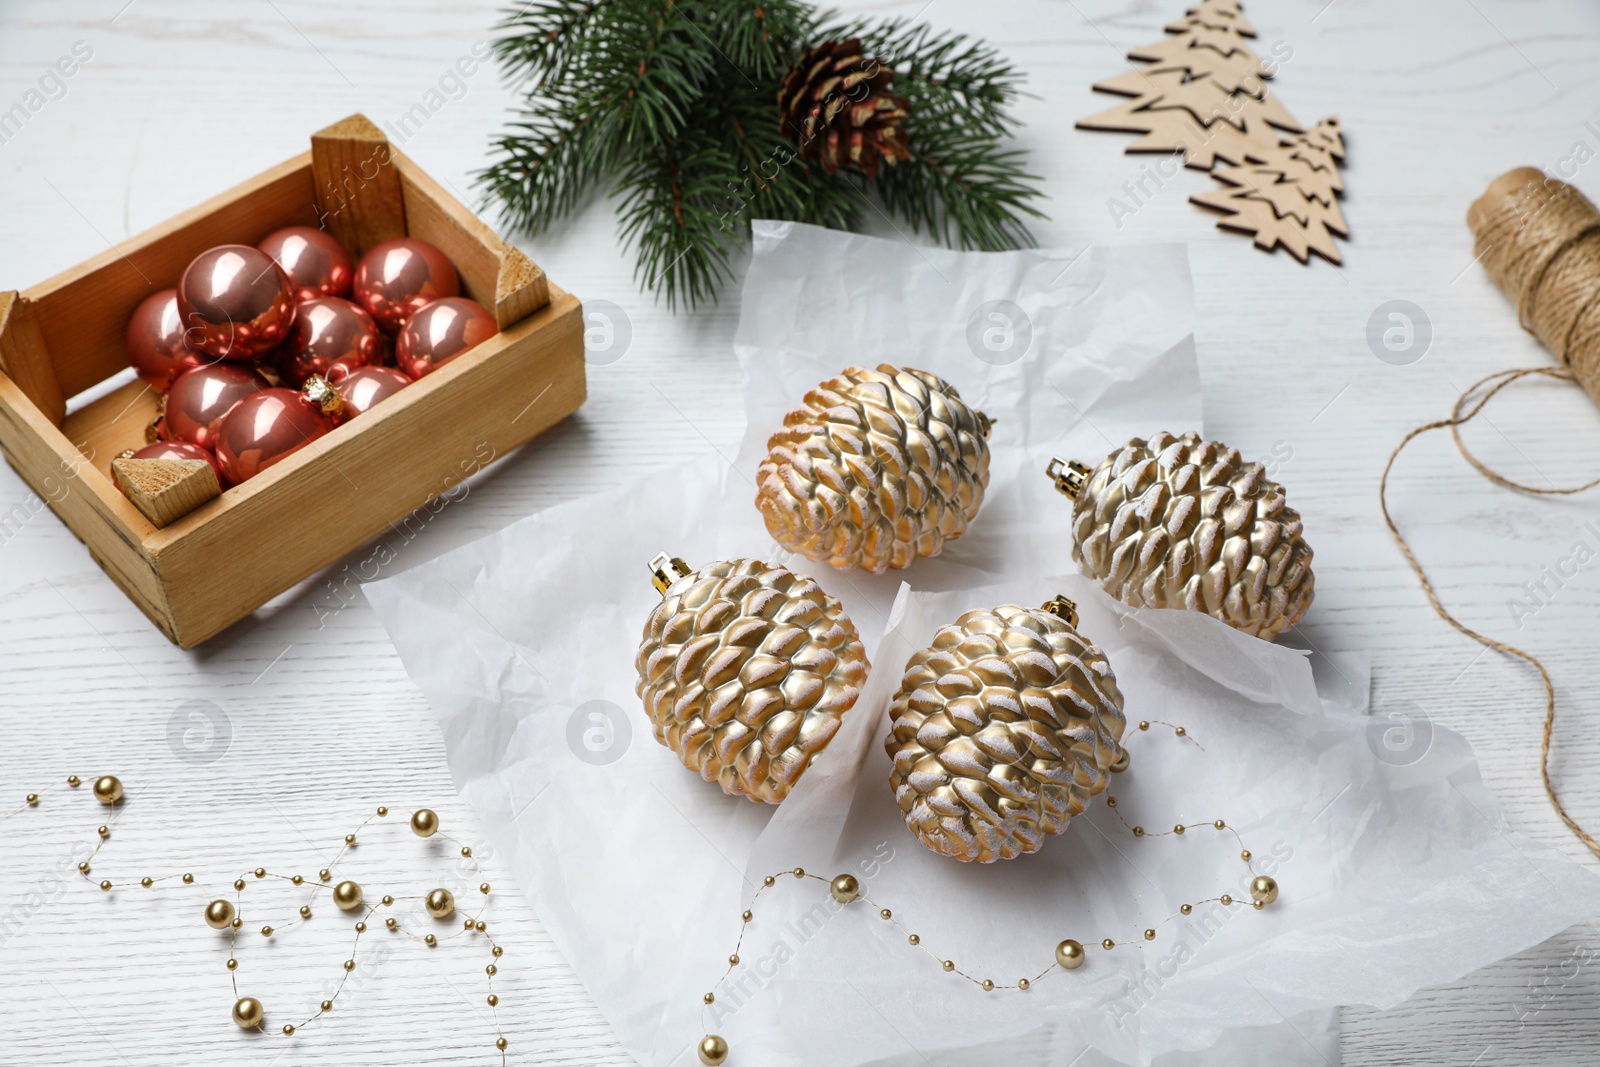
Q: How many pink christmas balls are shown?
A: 10